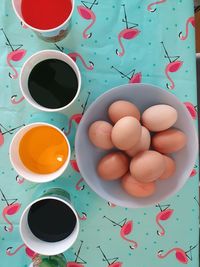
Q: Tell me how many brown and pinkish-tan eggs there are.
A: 10